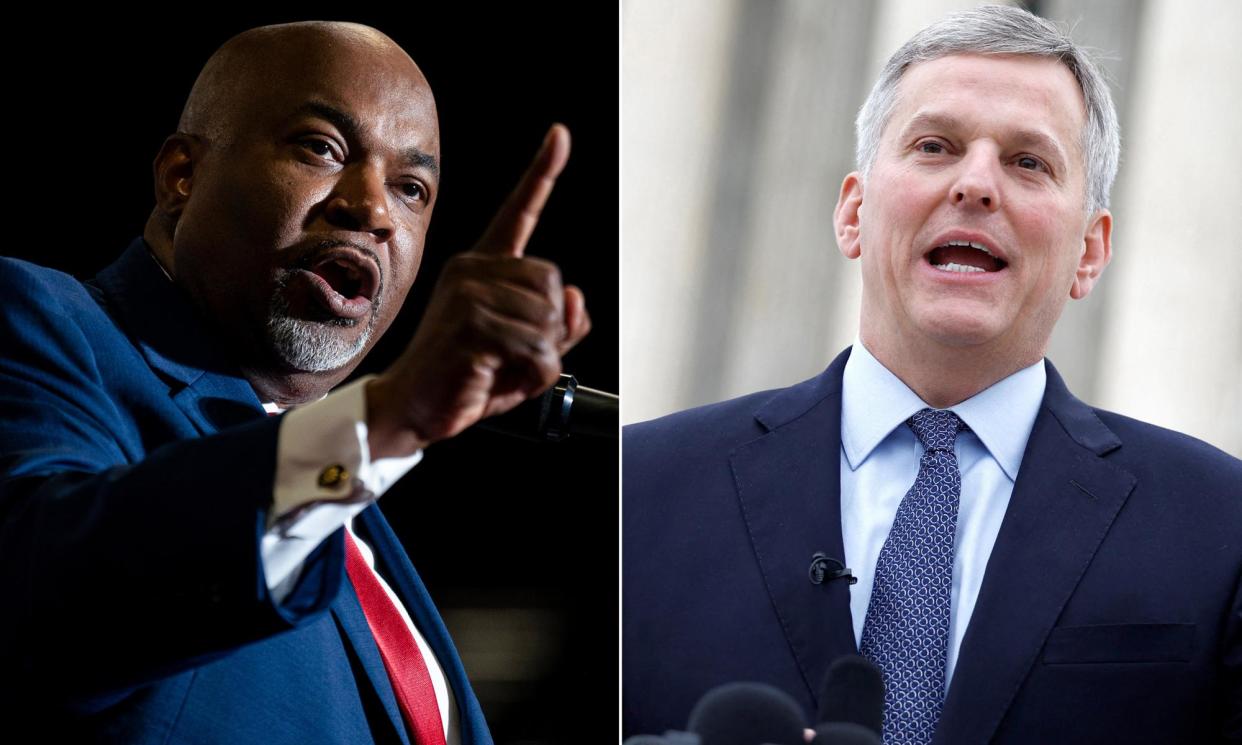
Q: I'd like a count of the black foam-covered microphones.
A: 3